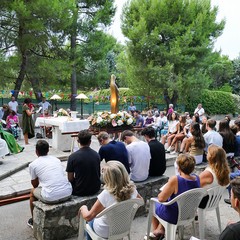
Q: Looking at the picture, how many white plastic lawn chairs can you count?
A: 3